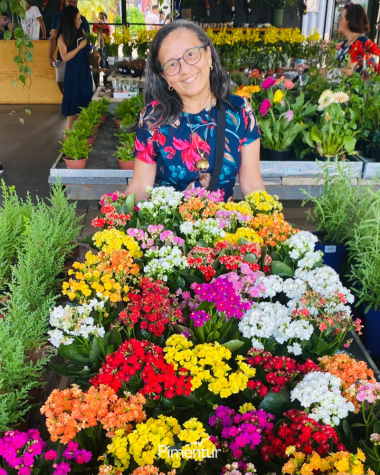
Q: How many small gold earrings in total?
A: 2